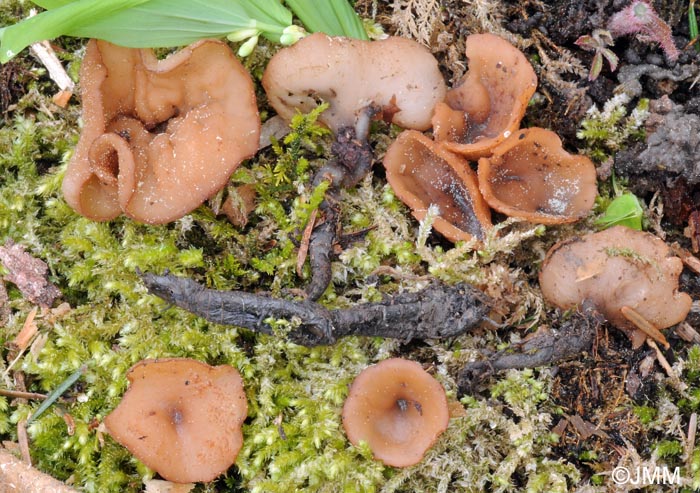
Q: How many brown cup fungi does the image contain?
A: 8